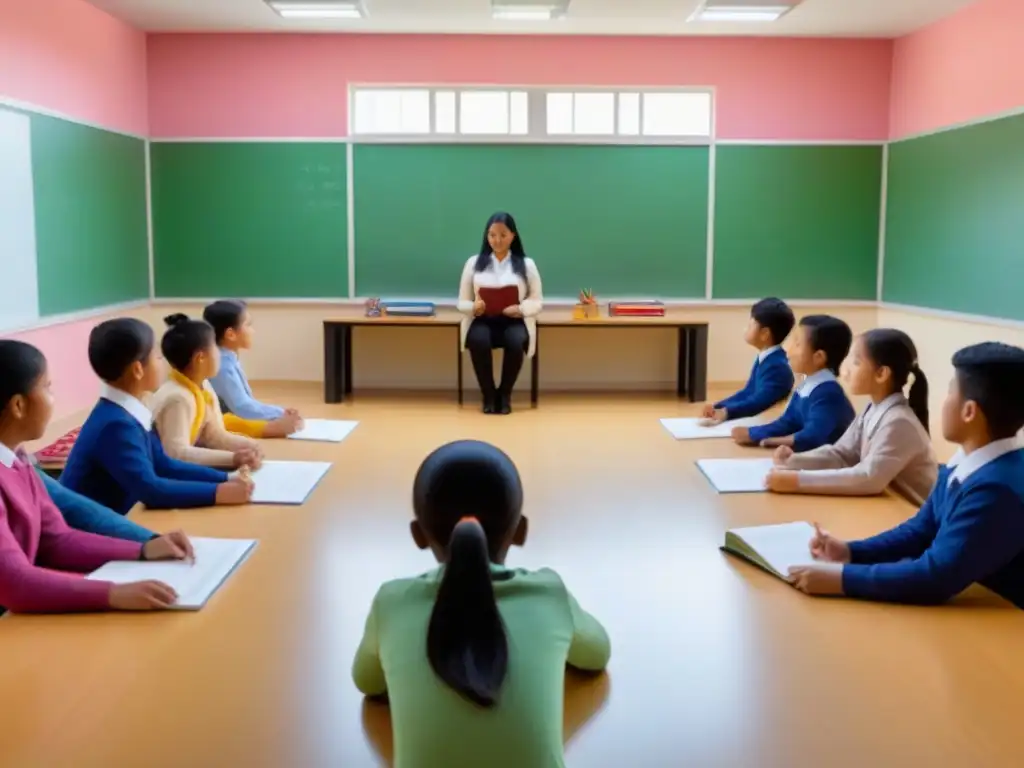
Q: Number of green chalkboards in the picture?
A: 5